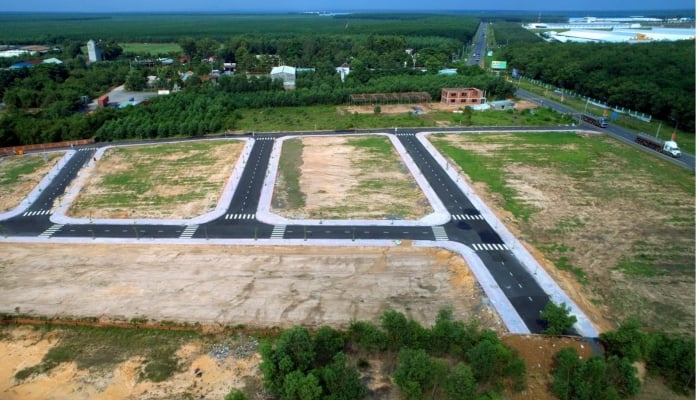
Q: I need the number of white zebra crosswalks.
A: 11